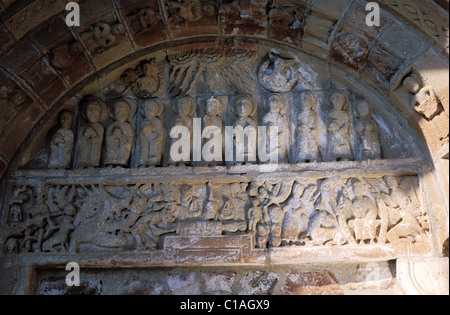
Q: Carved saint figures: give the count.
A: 11